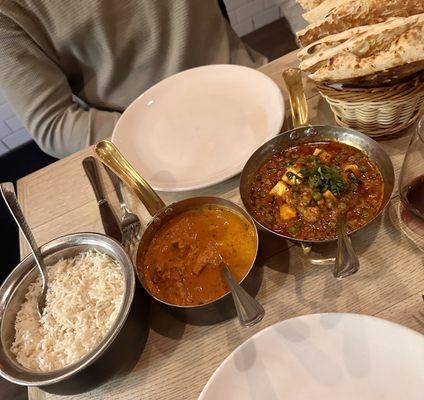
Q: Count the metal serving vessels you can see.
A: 3